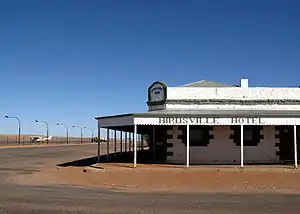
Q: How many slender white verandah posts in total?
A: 4